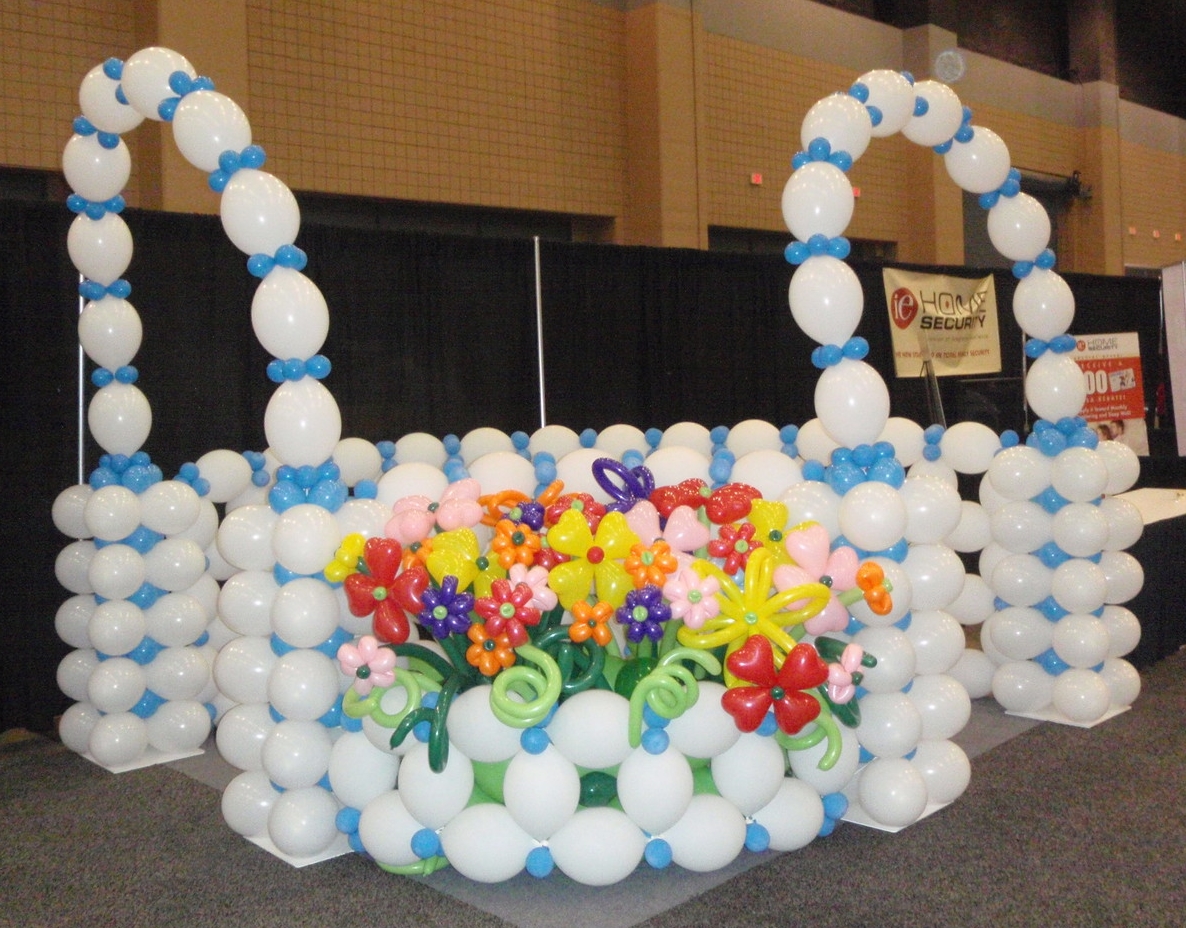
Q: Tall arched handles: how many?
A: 2